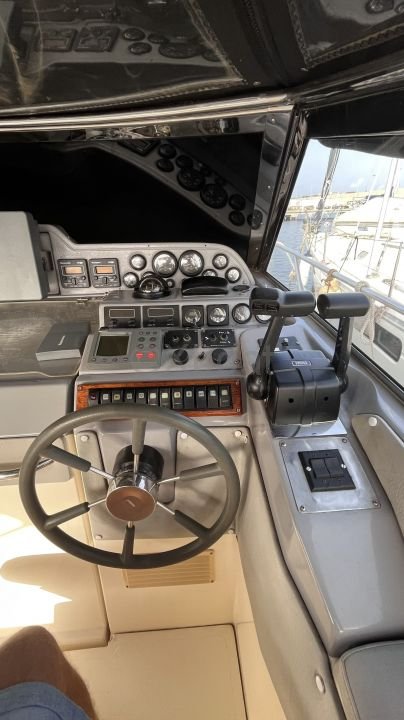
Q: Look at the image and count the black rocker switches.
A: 14